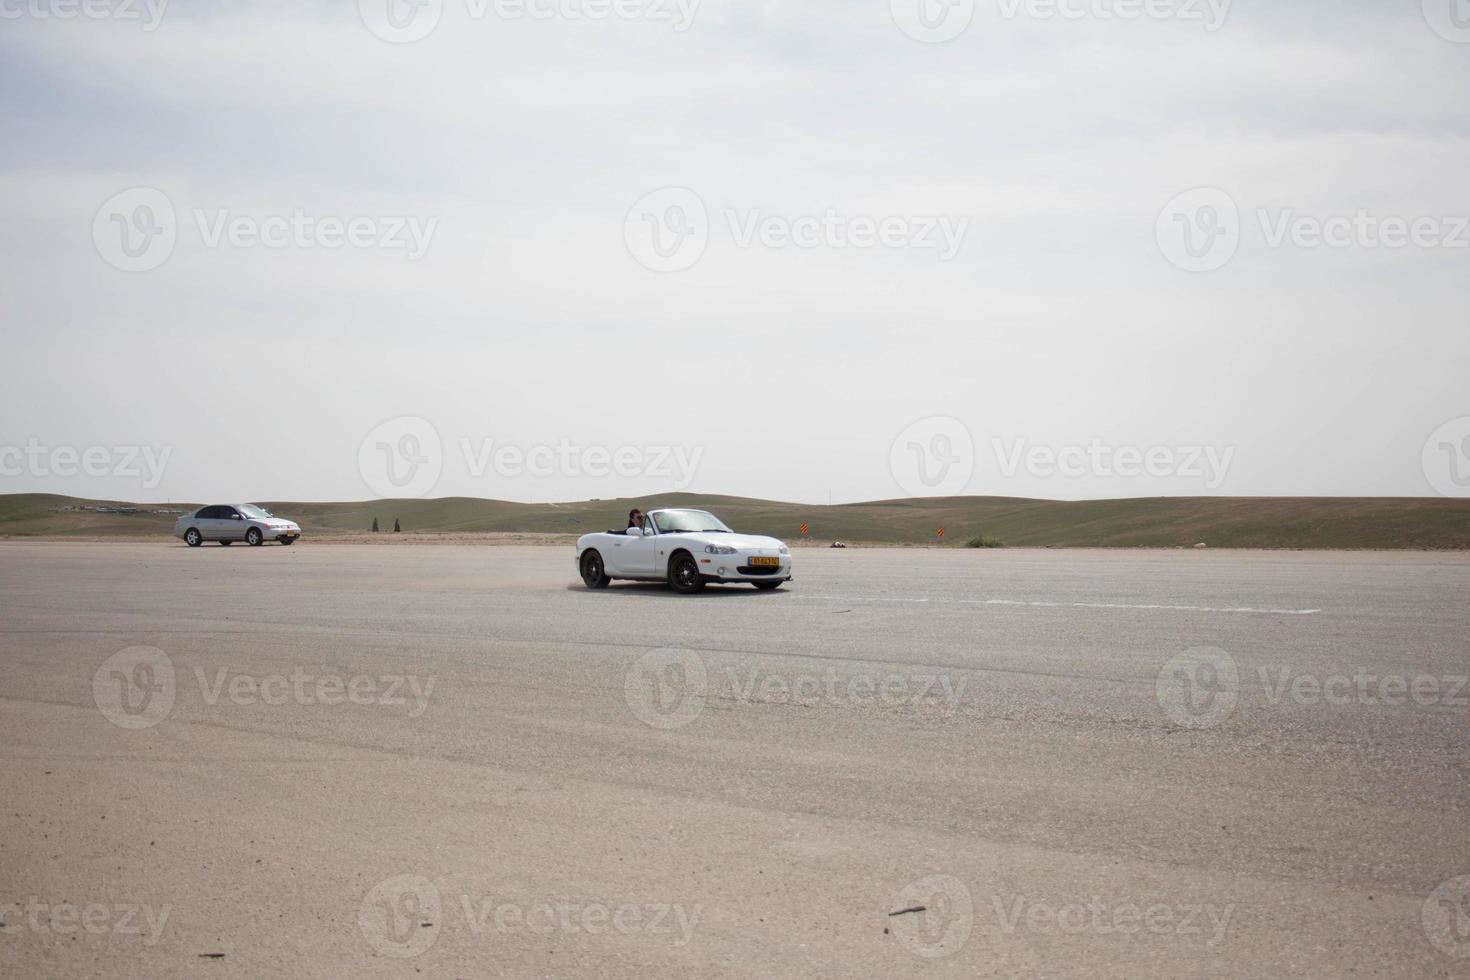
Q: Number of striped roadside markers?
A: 2